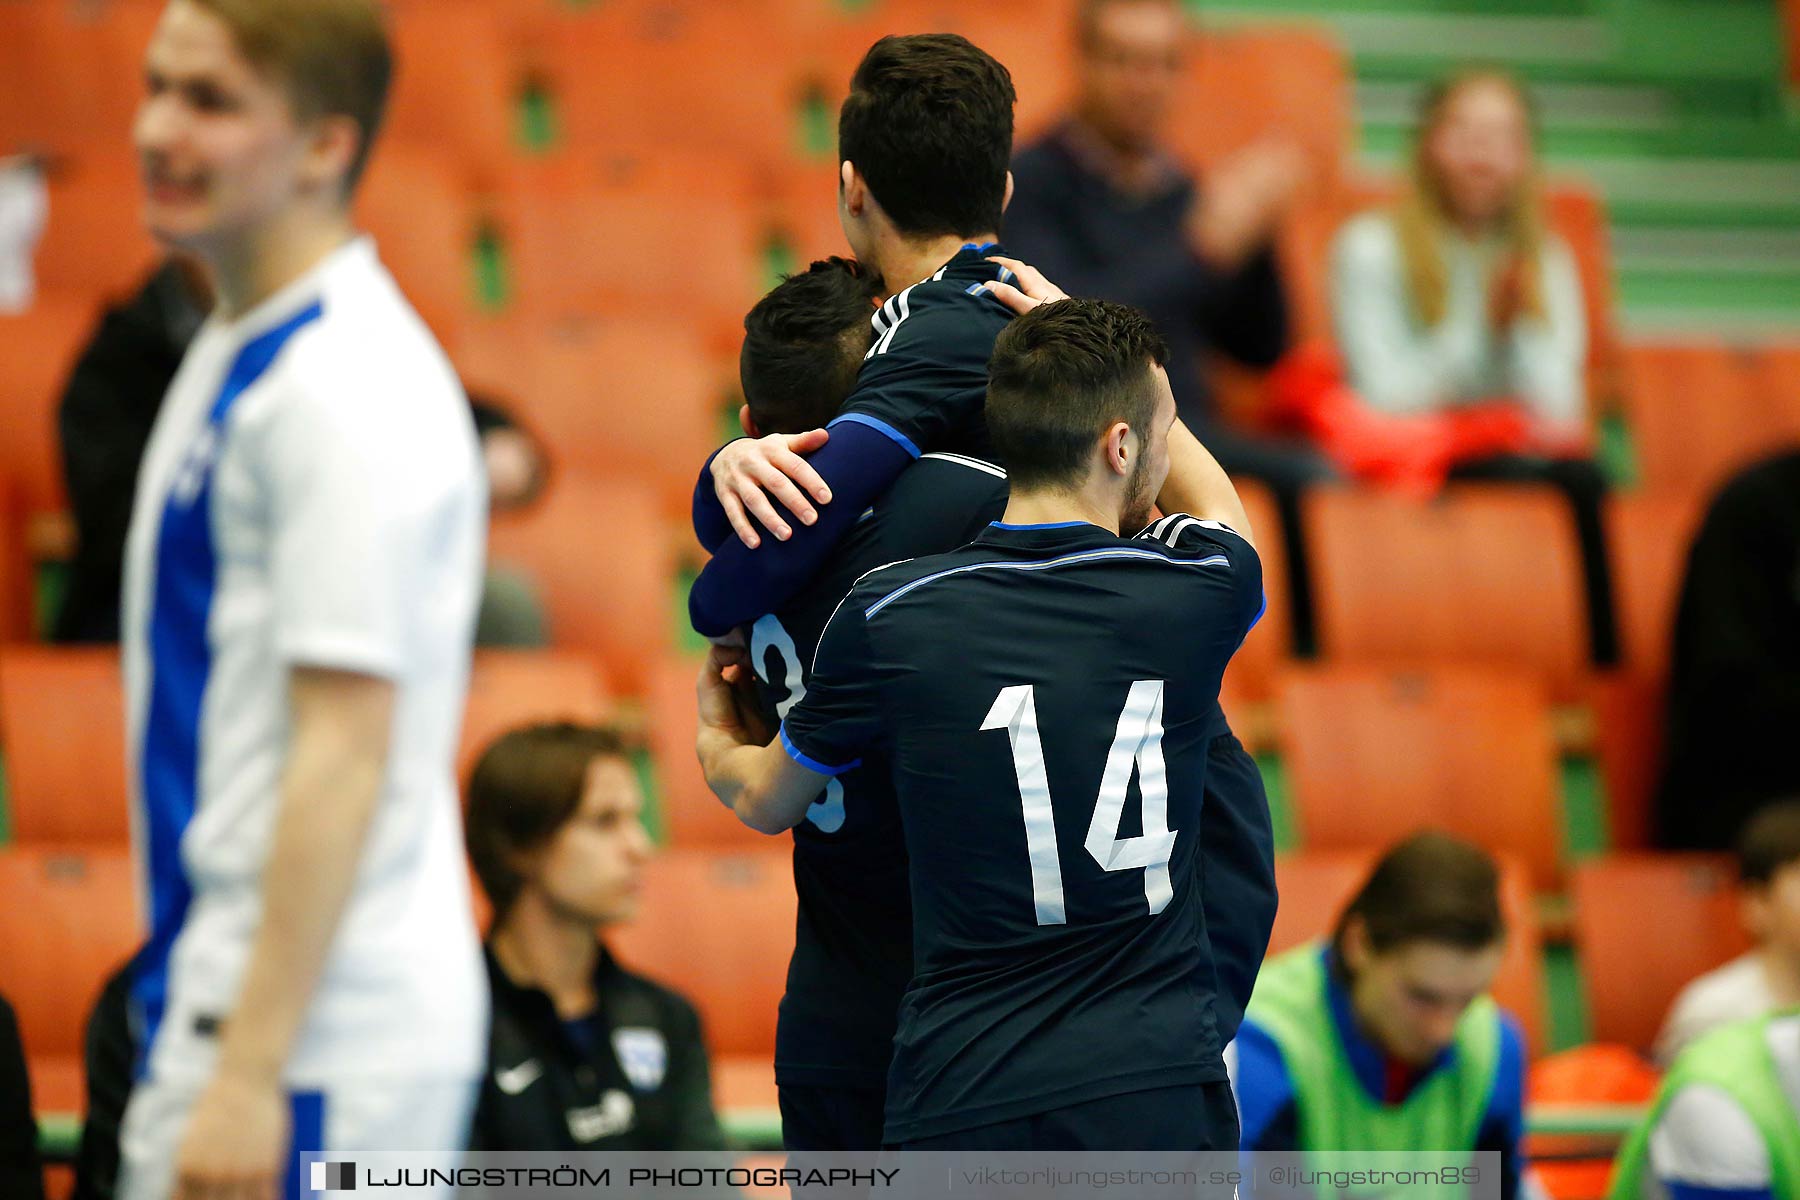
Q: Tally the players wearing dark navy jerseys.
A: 3